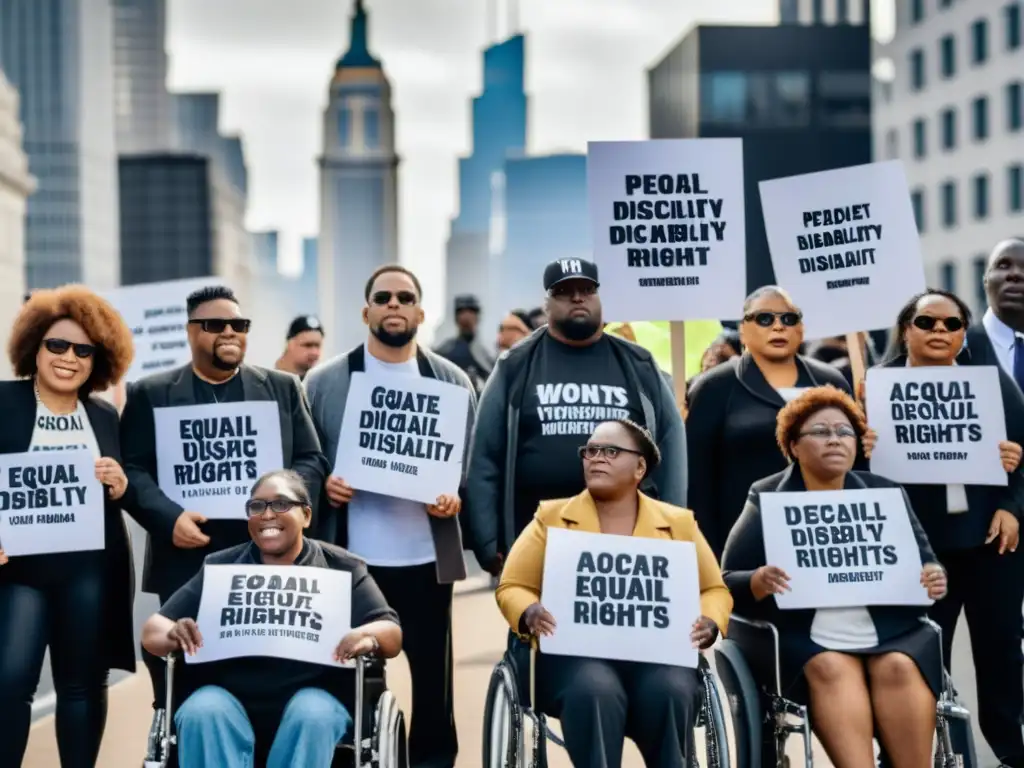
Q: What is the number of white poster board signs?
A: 10